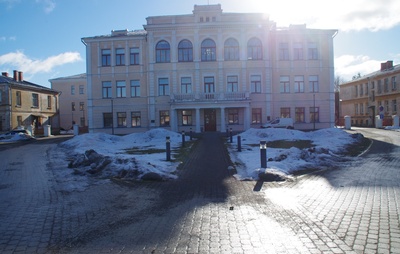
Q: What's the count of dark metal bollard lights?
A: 7